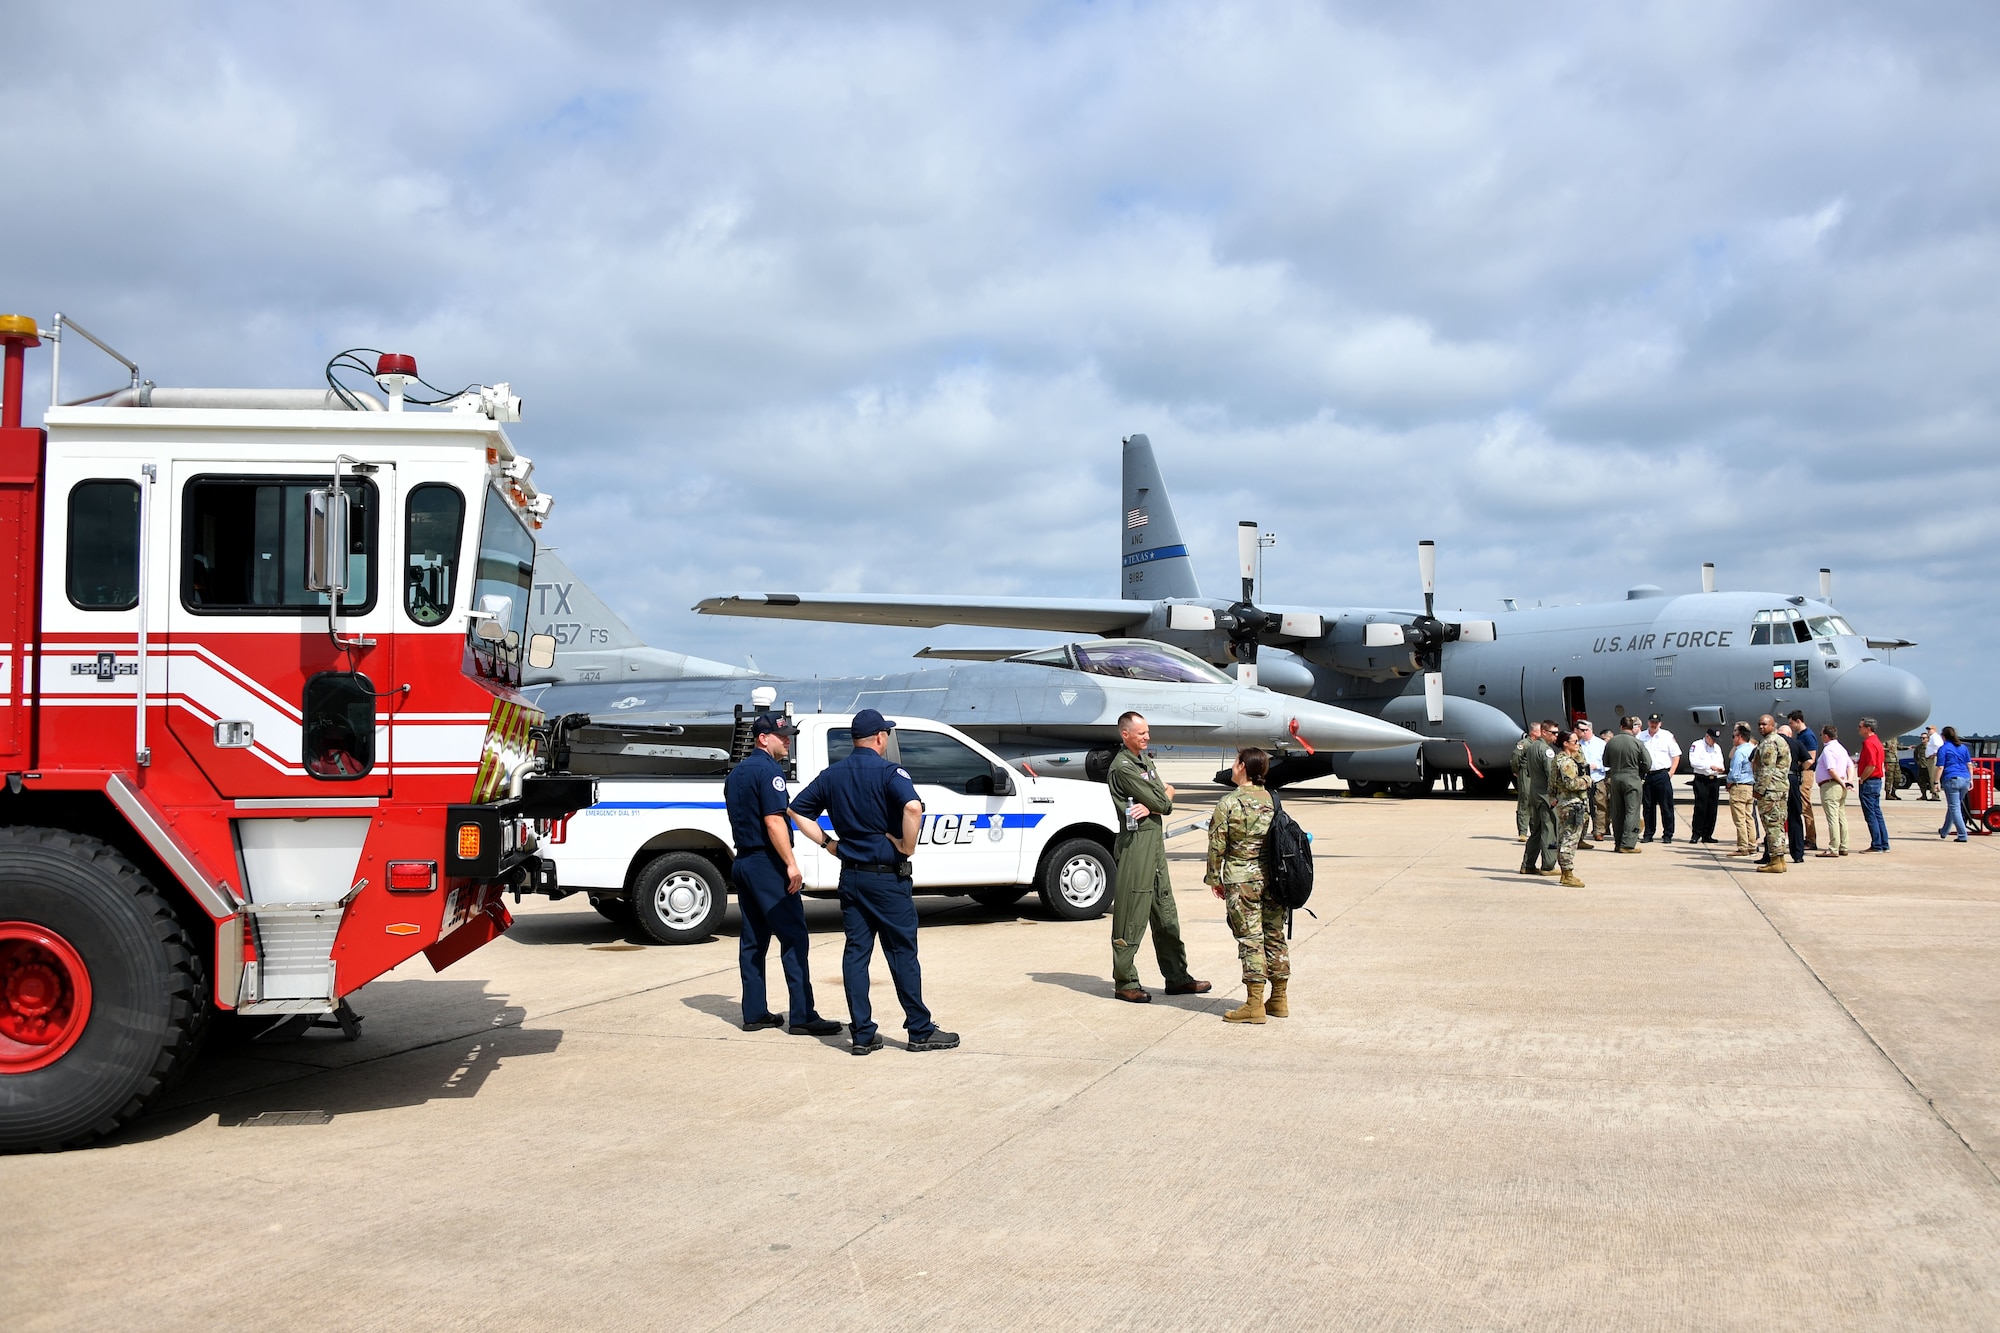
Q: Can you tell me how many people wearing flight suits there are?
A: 4